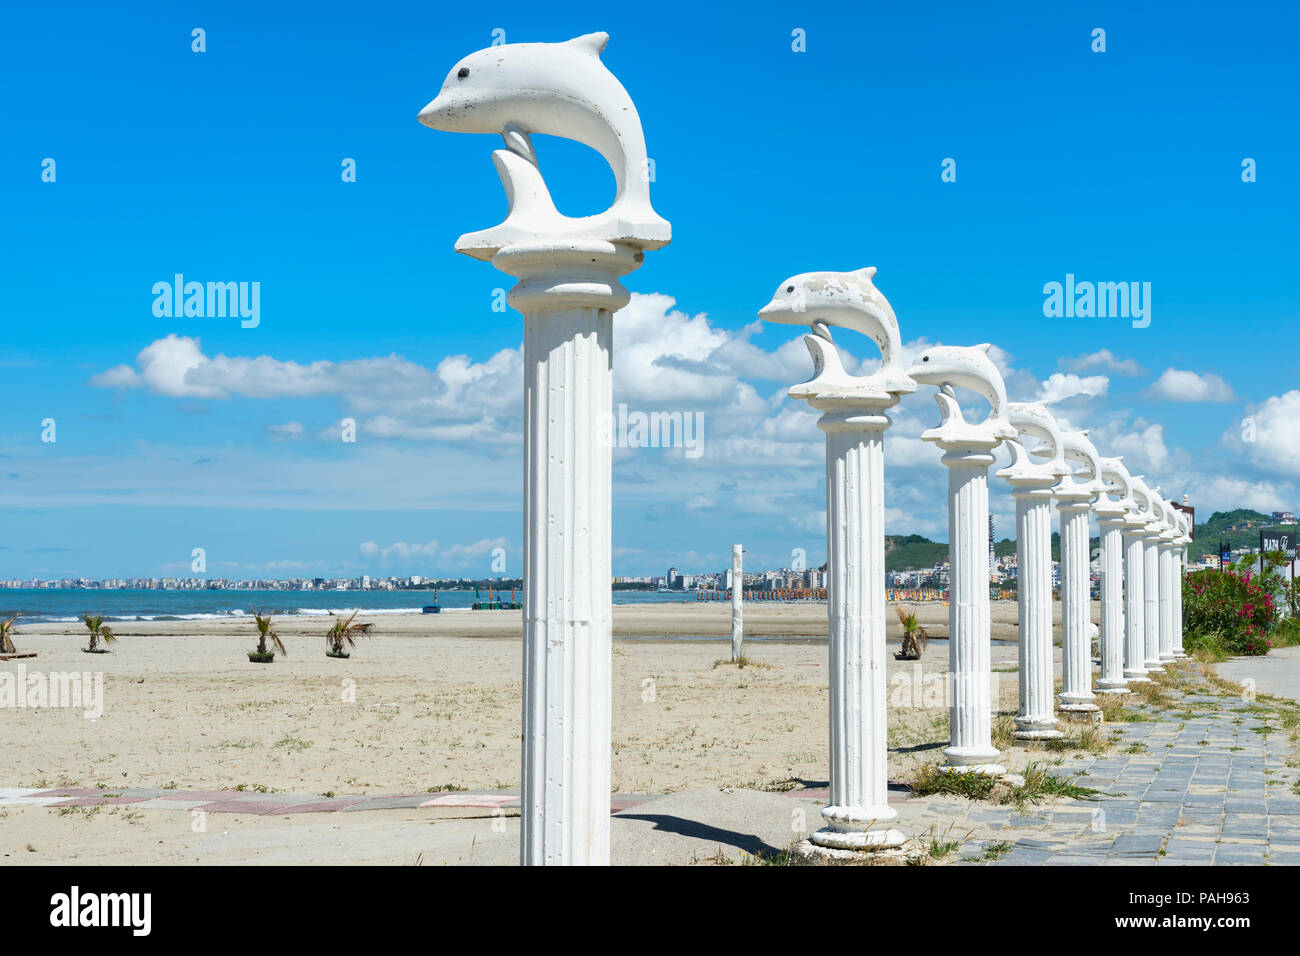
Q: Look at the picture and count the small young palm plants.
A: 5